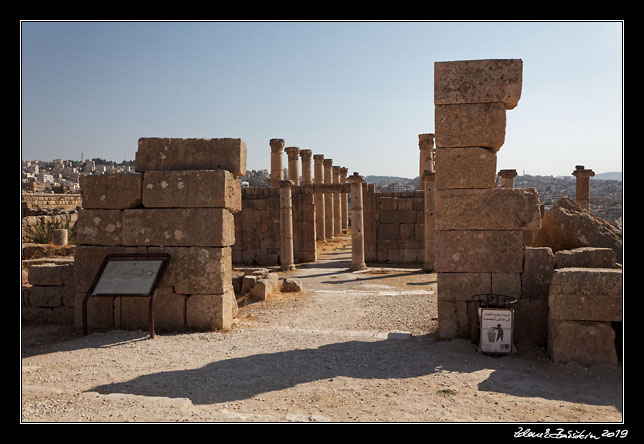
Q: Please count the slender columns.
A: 13